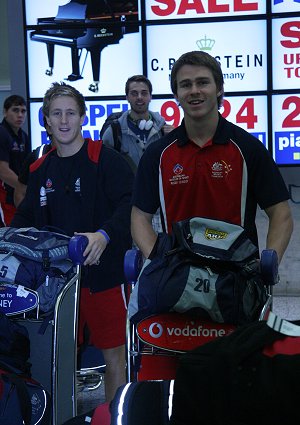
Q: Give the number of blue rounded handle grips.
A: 3